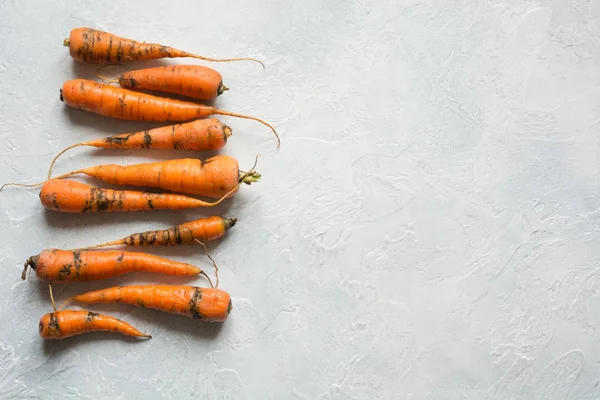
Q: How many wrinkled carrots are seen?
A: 10